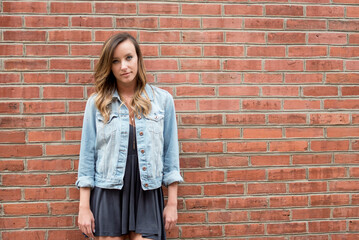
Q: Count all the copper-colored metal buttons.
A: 6